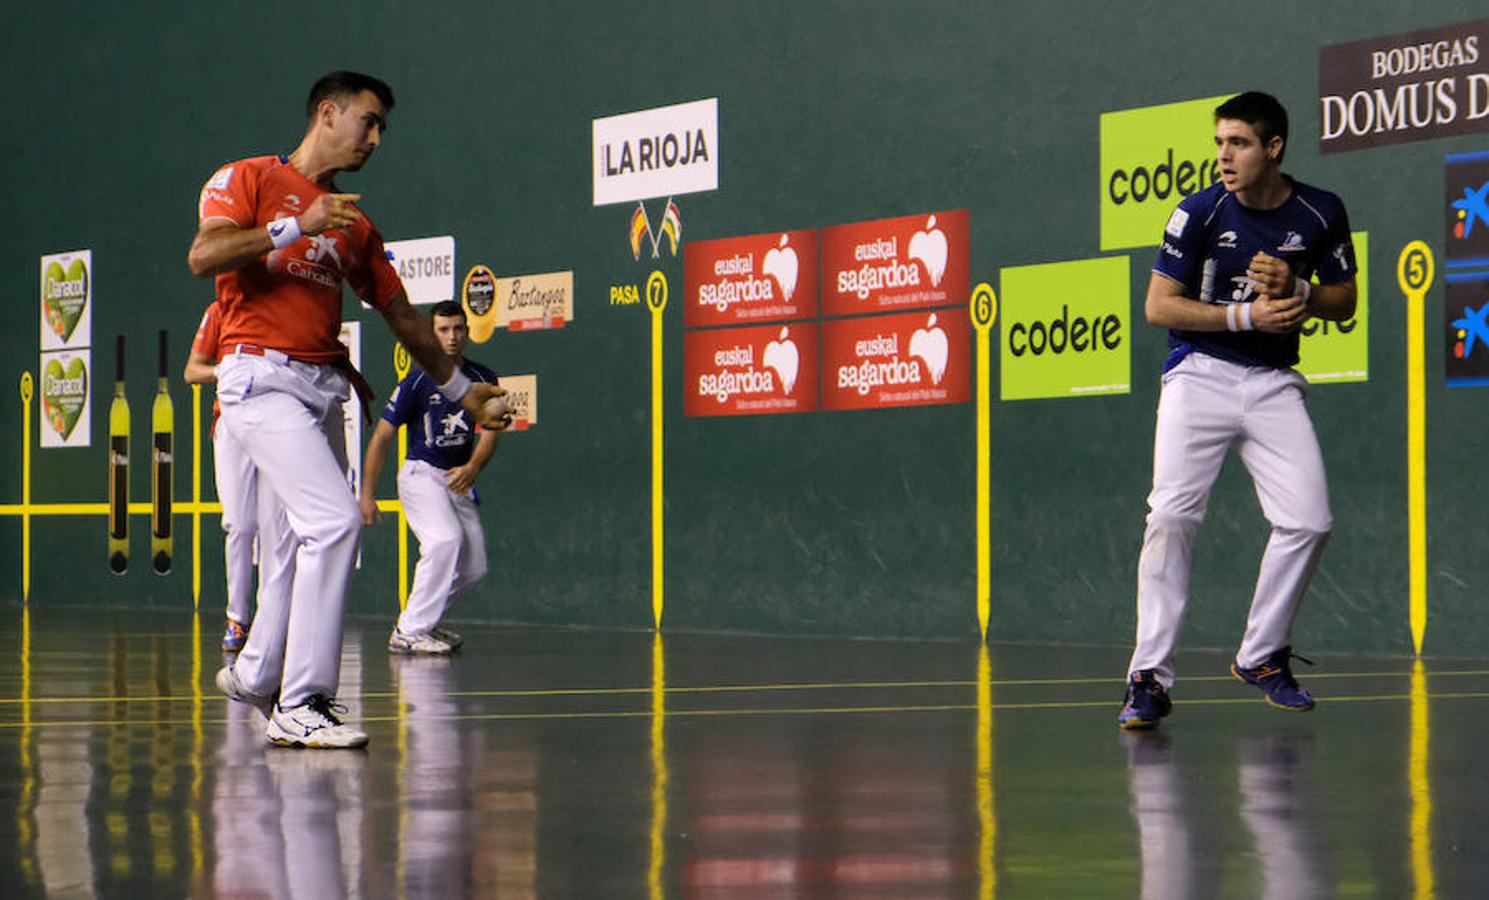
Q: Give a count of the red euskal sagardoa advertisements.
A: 4